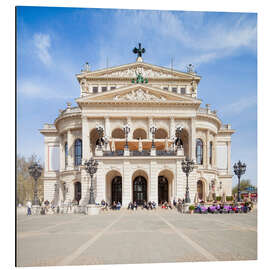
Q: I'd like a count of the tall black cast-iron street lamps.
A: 4